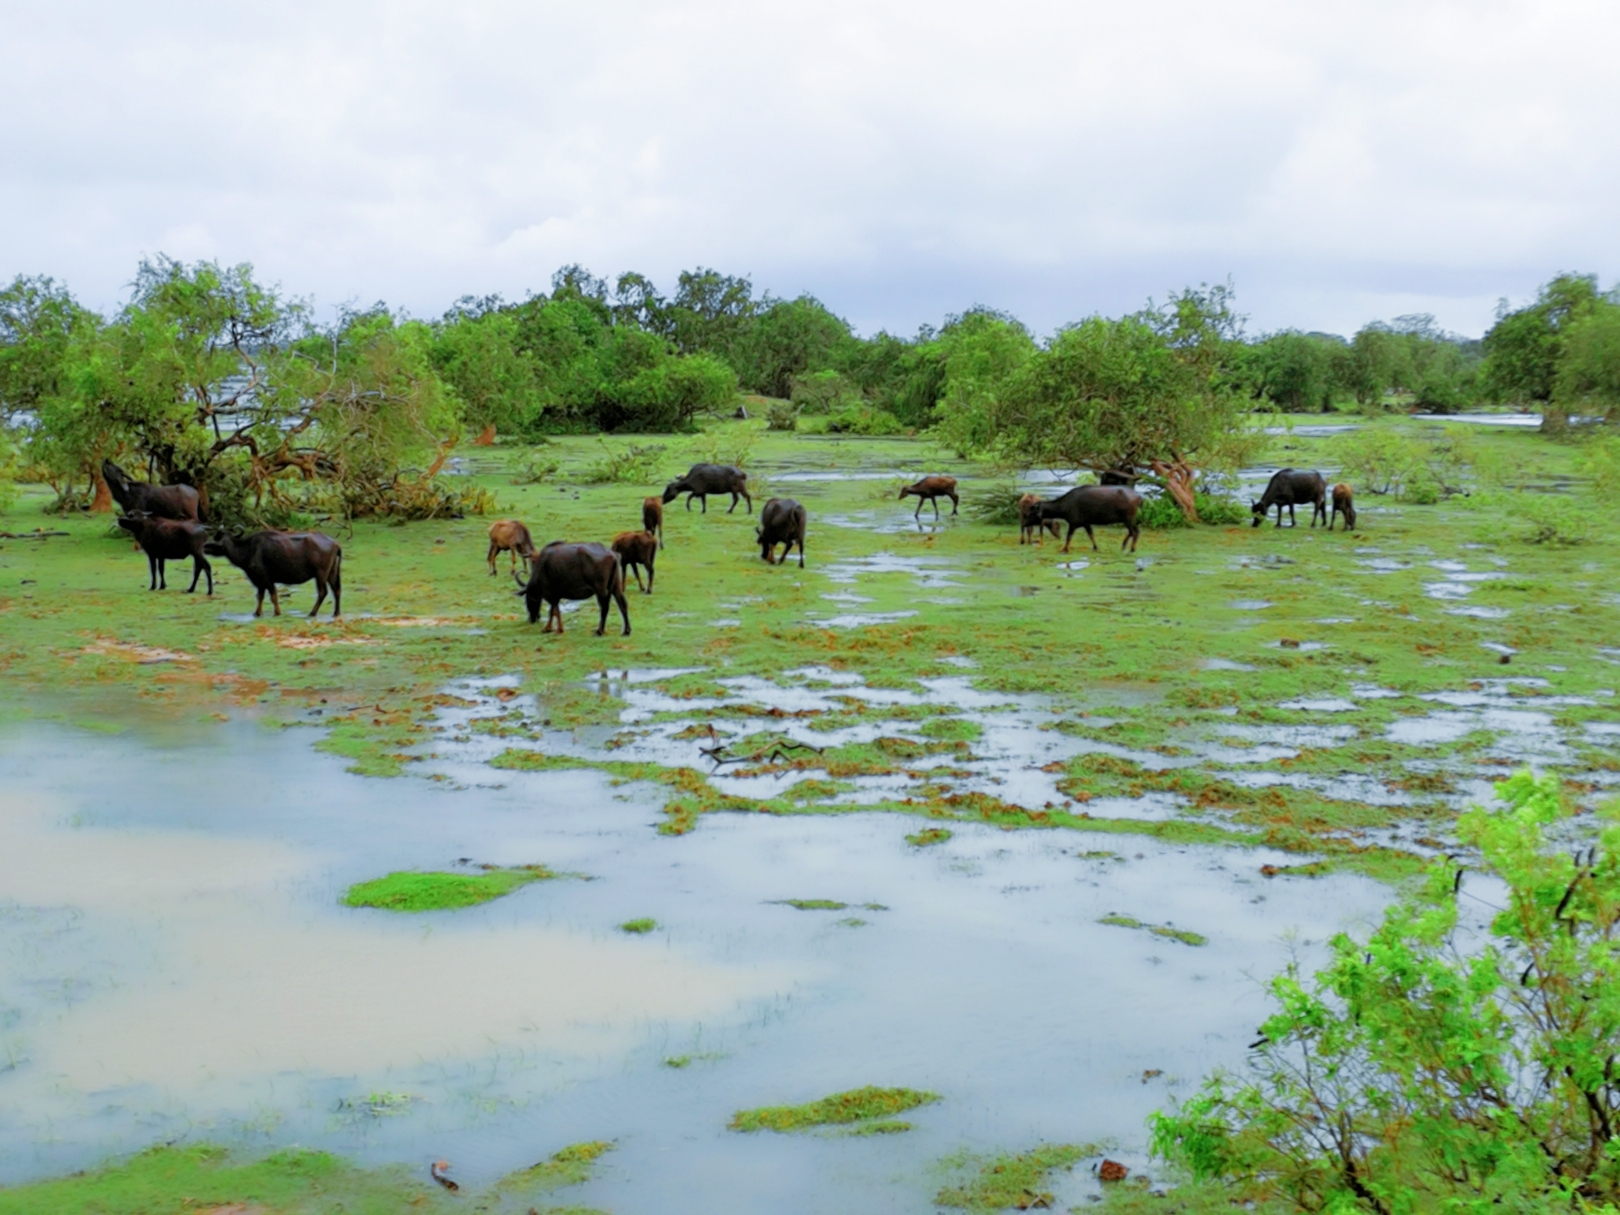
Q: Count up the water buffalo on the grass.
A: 14